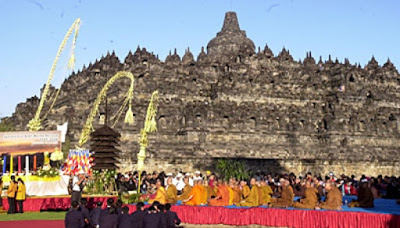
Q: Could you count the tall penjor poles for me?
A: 3